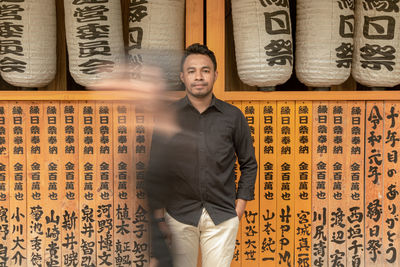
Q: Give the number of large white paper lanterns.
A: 6